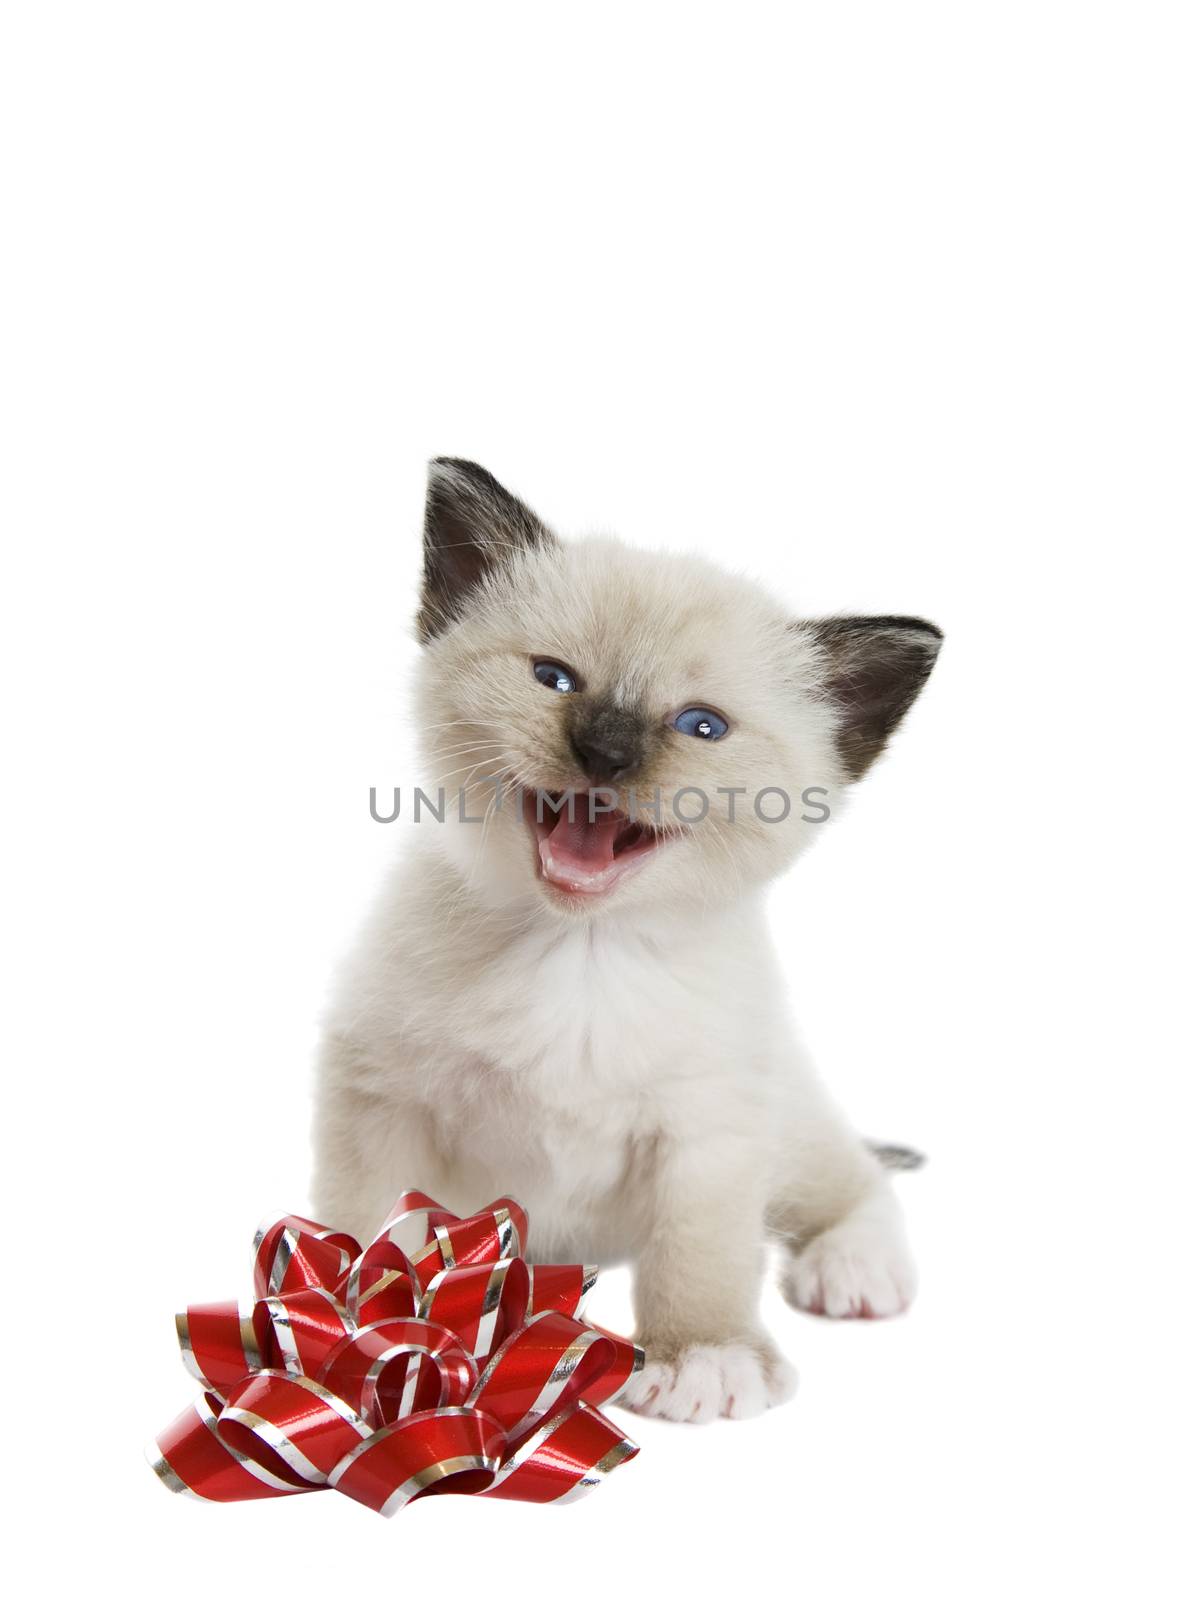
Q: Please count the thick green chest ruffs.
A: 0